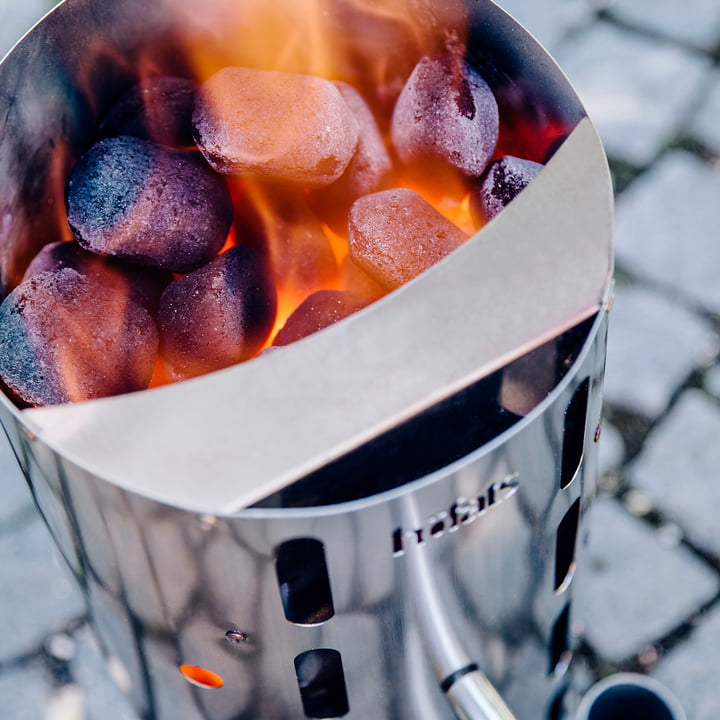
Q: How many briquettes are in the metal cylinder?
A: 12